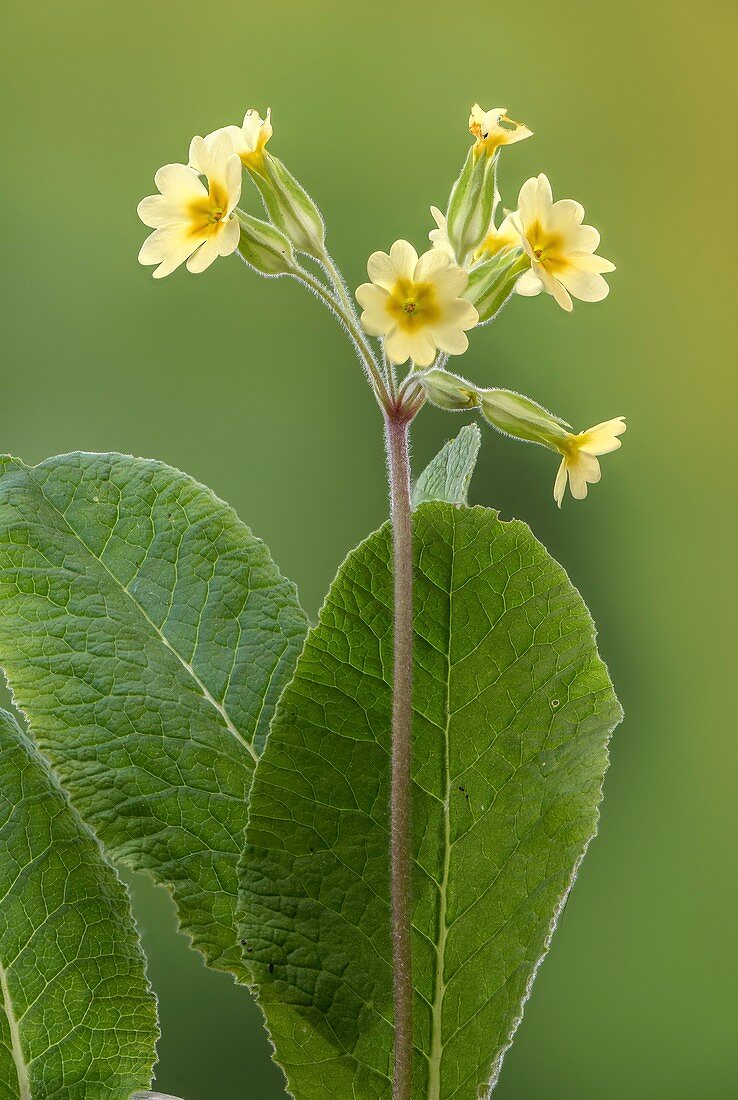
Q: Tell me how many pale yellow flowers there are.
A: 7